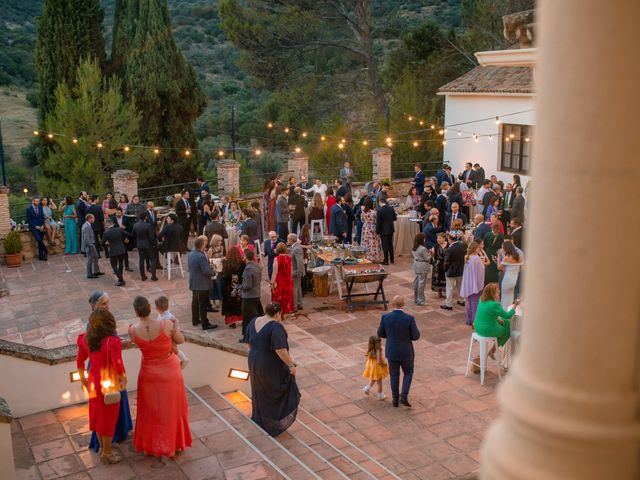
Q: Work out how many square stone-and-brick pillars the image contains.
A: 5